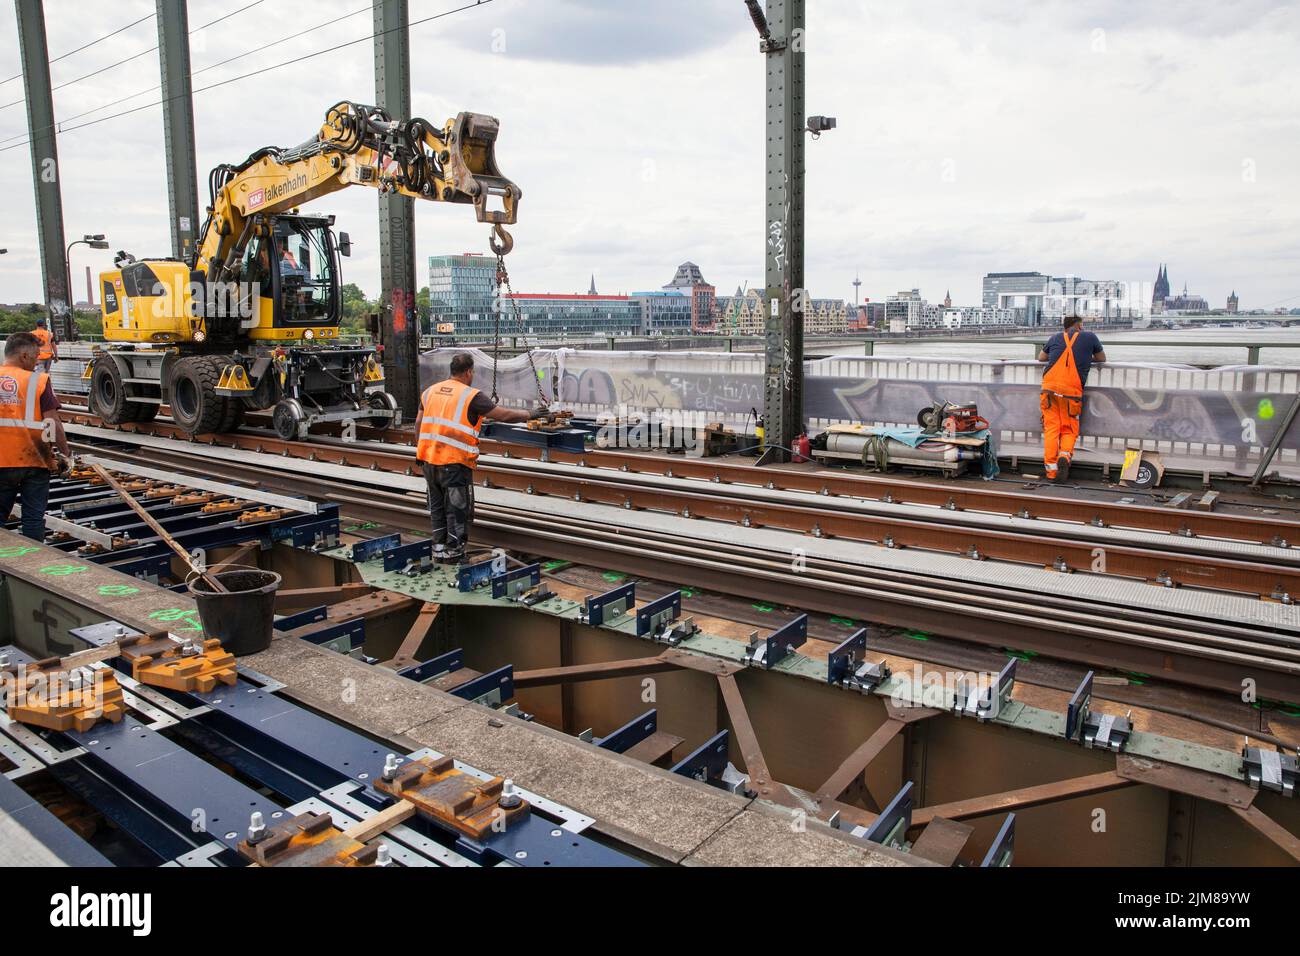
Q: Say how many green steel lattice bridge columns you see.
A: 4